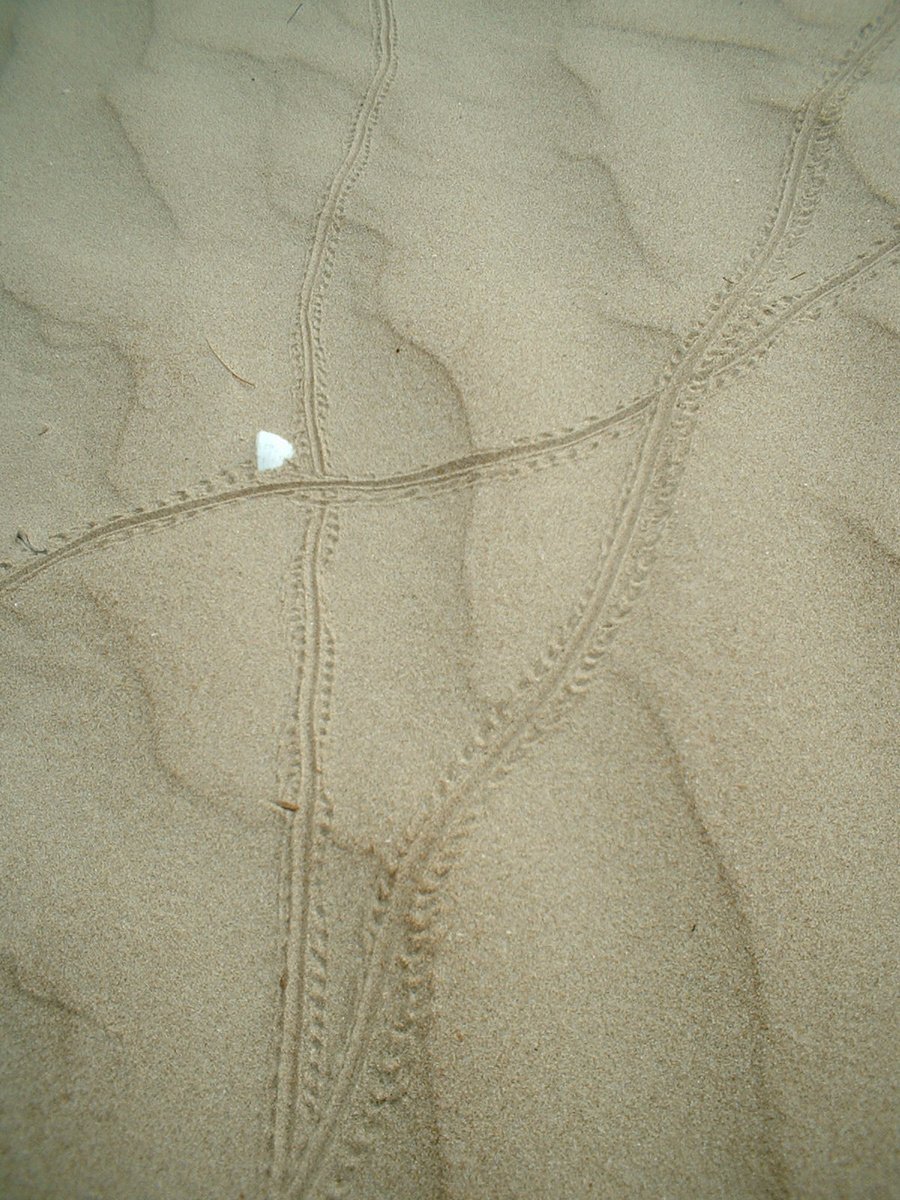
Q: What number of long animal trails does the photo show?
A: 3